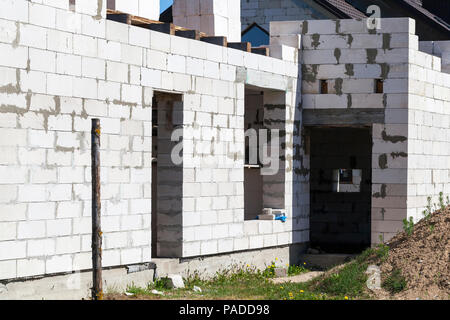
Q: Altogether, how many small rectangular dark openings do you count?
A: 2